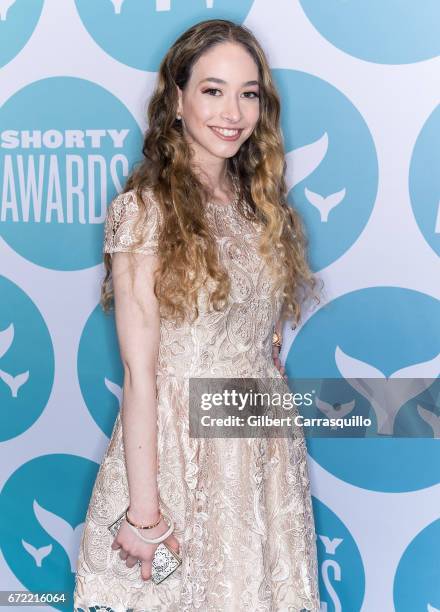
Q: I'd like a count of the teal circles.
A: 12